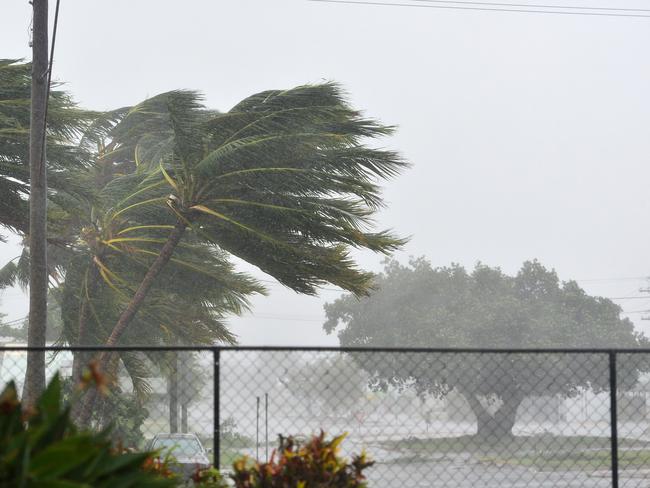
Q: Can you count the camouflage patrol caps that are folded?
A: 0